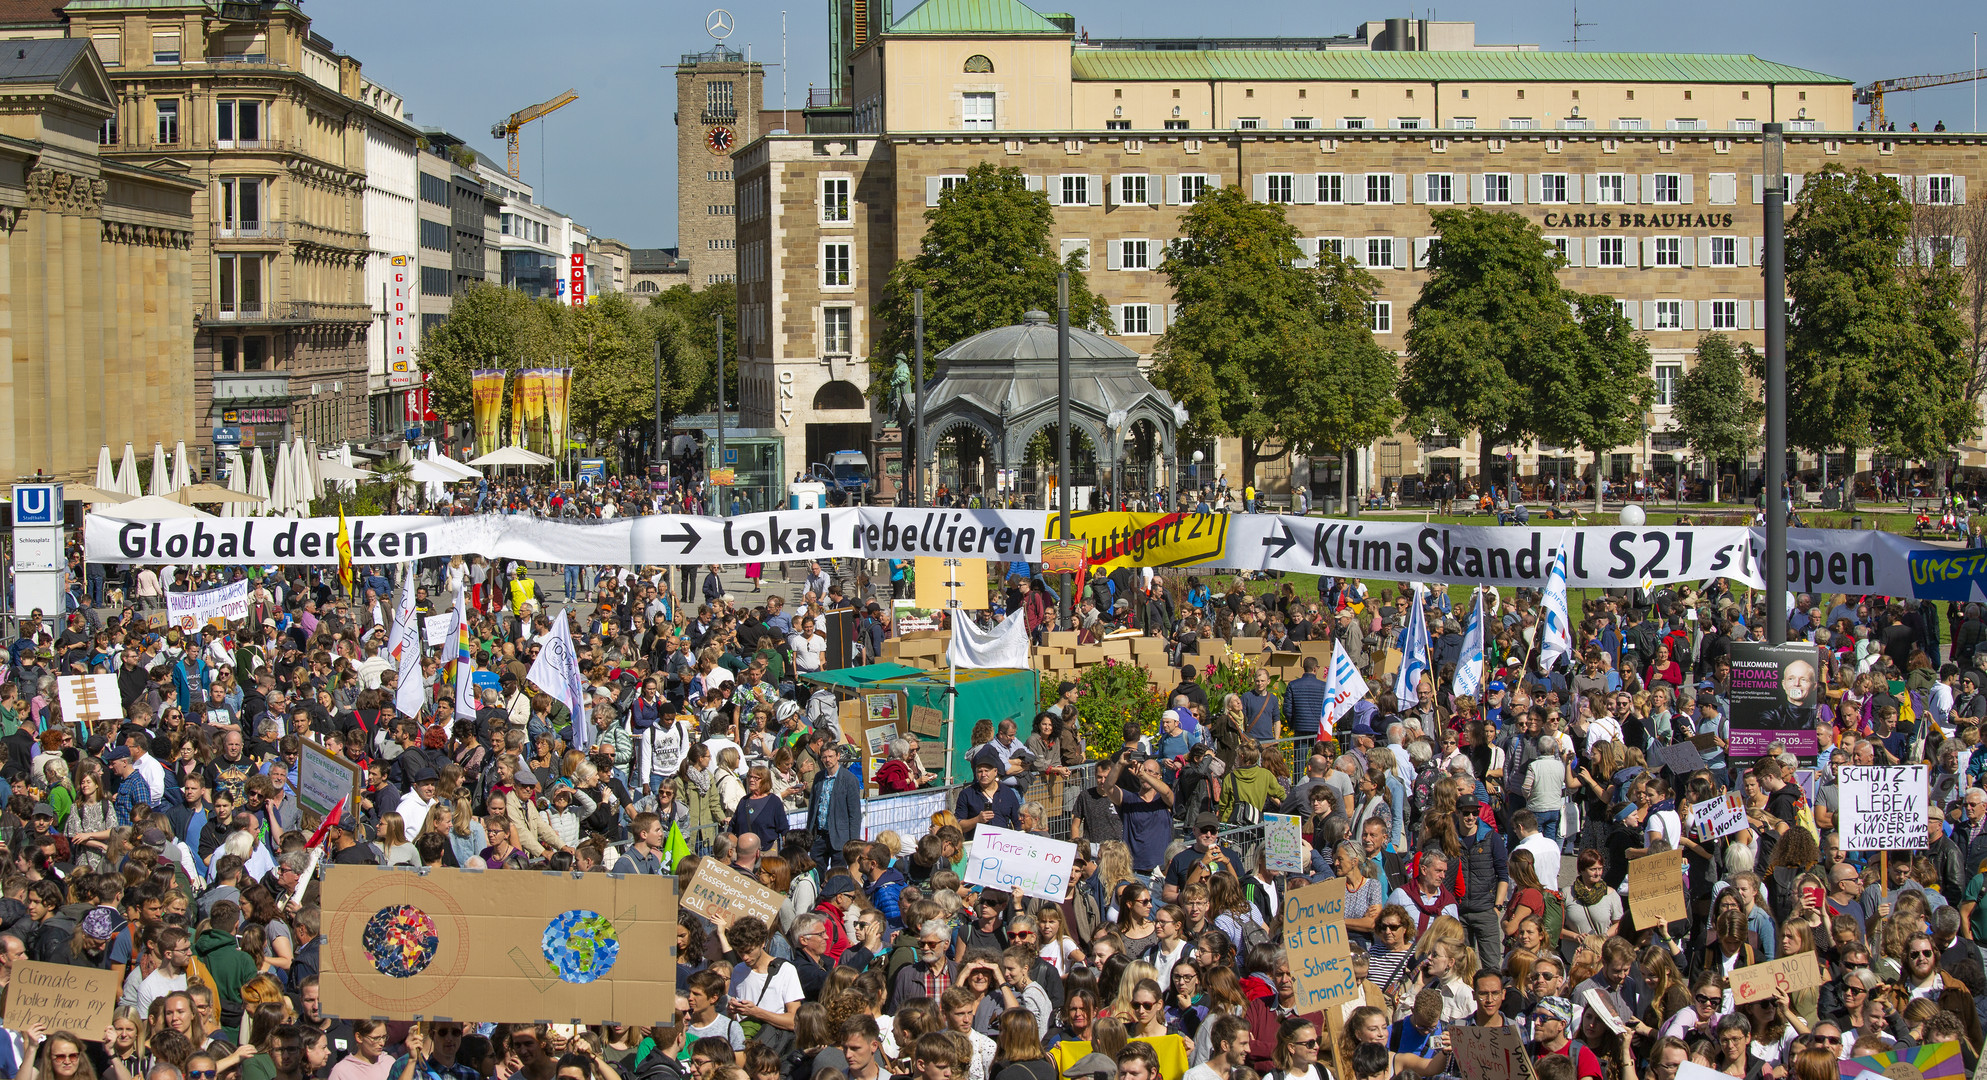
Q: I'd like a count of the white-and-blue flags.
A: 4